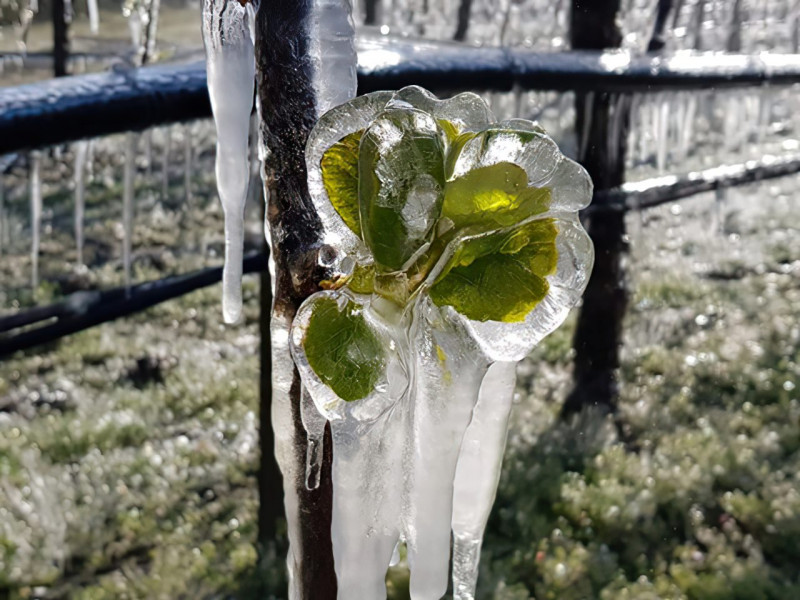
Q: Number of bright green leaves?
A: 5